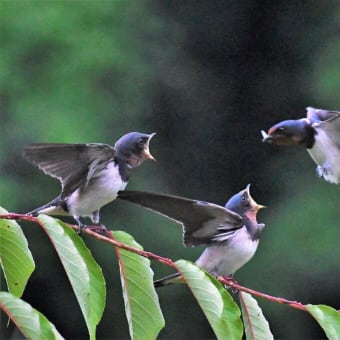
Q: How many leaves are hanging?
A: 7